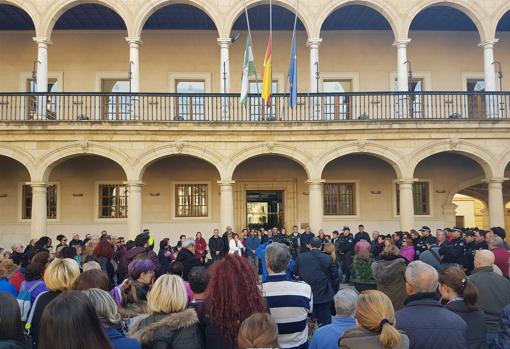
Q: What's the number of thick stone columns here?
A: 6